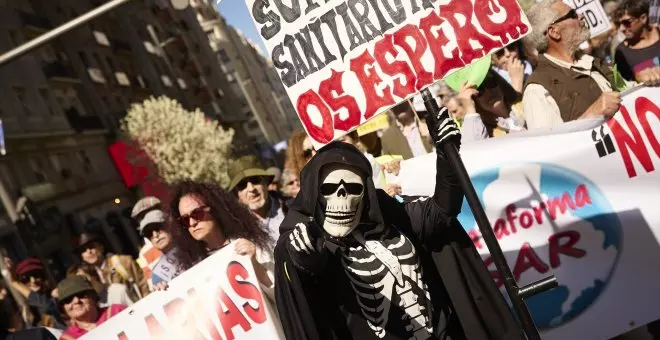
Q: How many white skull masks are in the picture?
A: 1